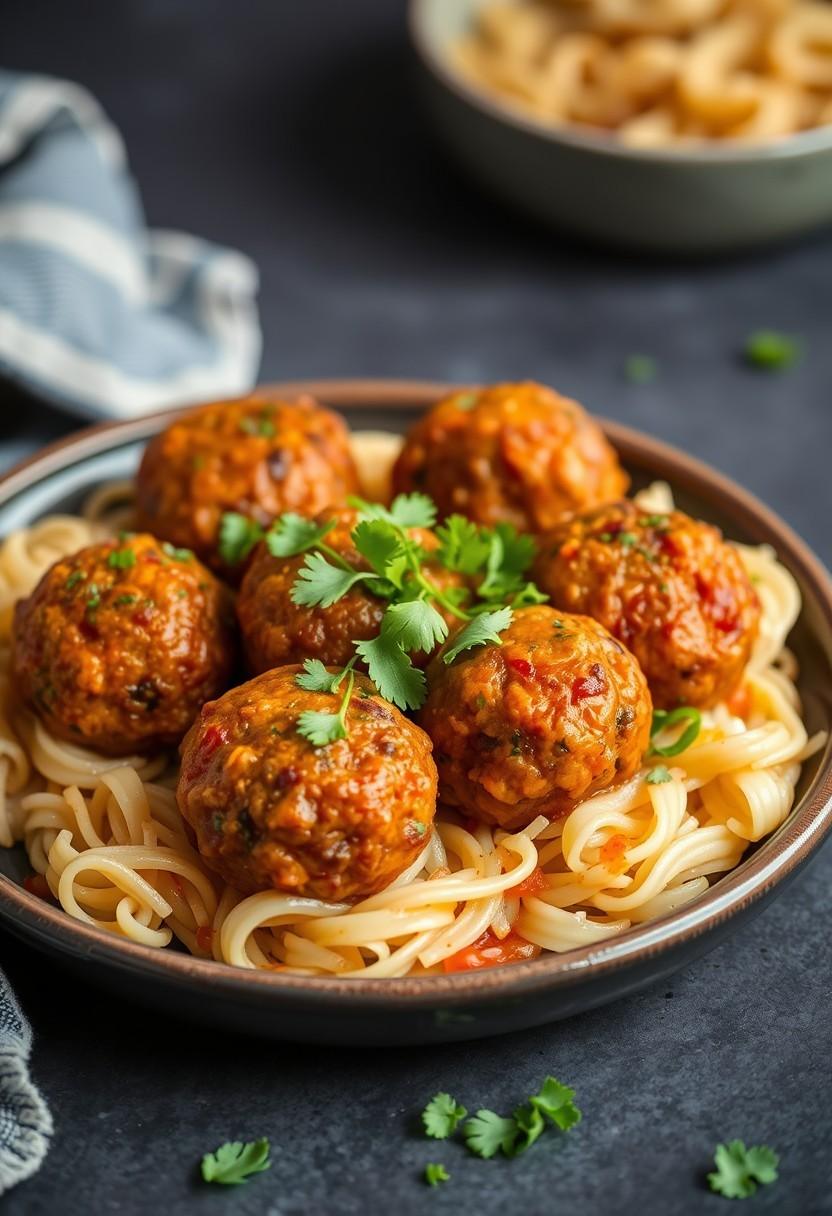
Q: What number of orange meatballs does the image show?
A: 7